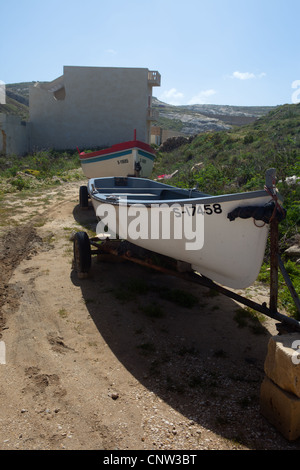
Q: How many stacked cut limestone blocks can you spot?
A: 2